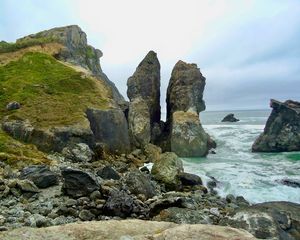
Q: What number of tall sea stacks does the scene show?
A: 2